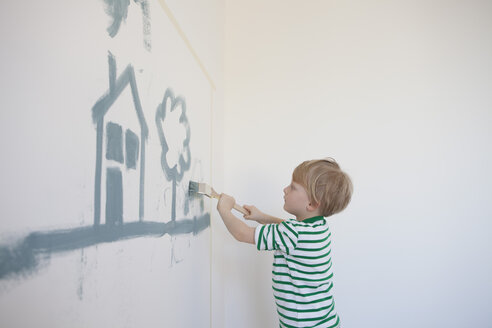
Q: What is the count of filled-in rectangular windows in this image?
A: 2